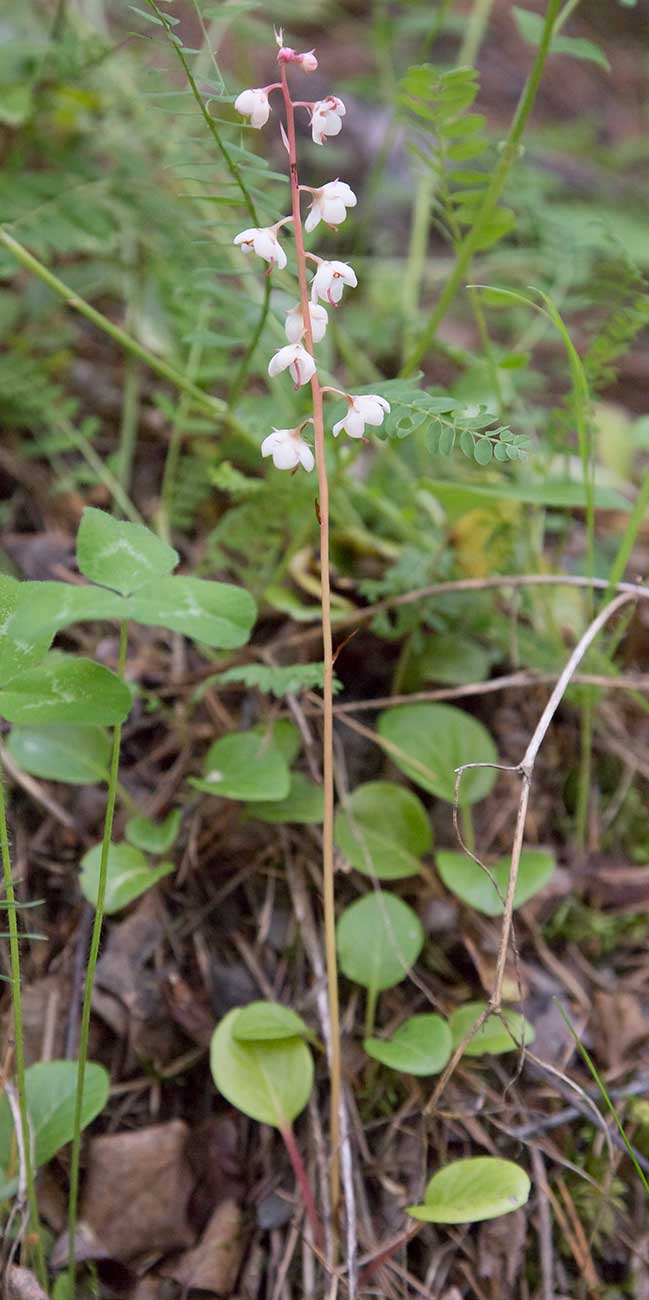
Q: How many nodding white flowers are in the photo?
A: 9